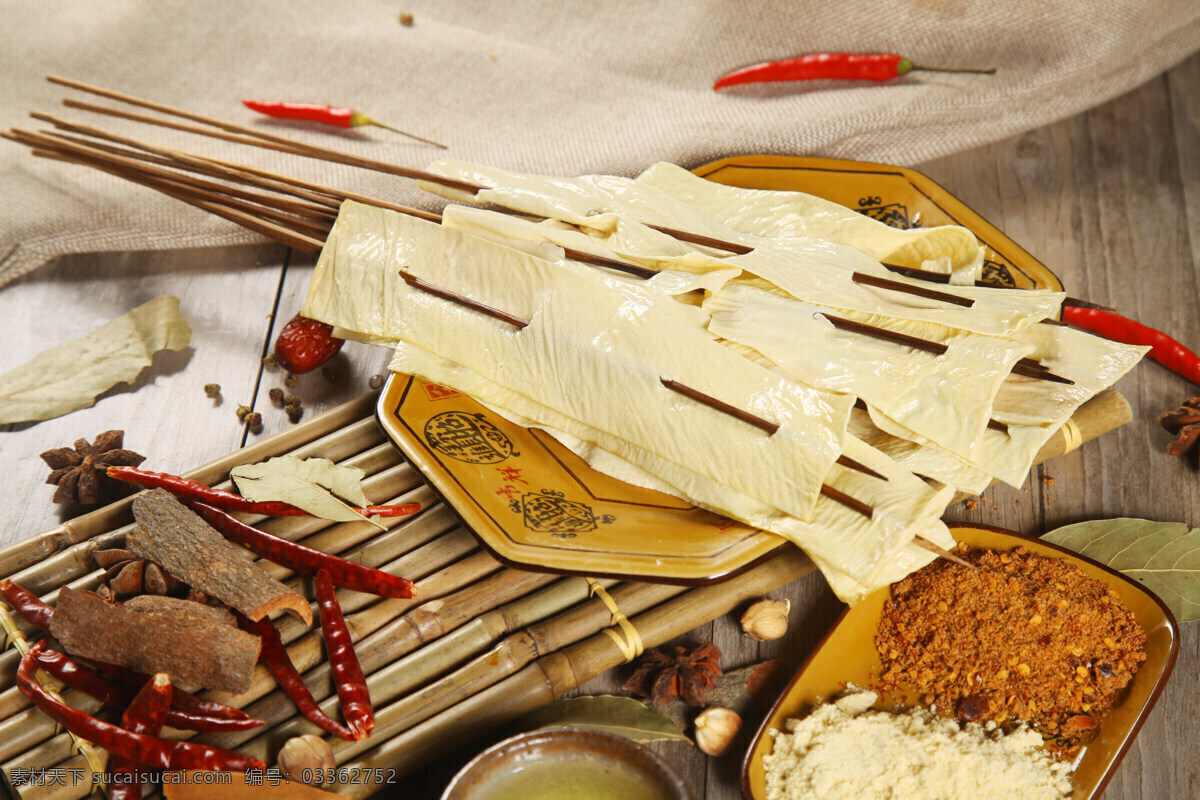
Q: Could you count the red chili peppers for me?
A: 11